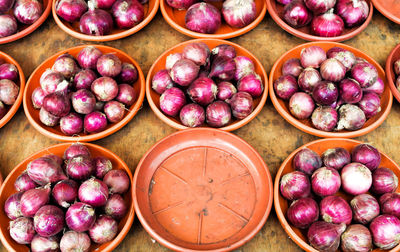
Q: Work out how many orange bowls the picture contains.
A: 13